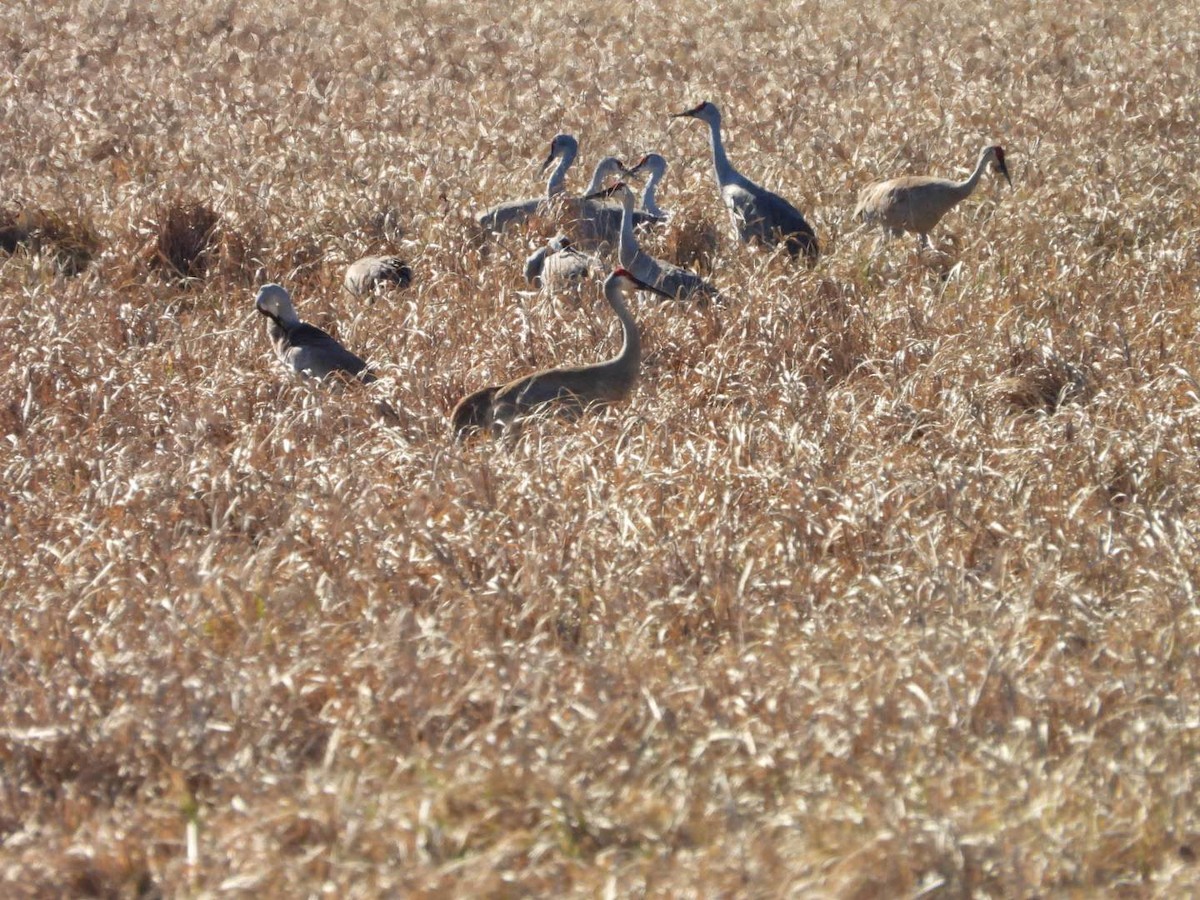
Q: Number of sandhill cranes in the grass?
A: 10